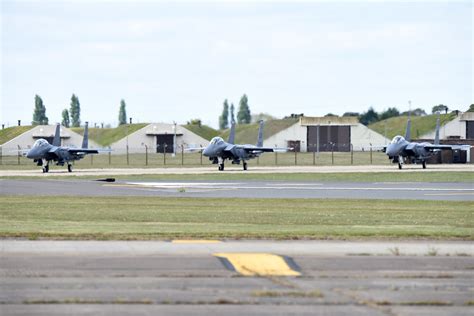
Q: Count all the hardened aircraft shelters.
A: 4